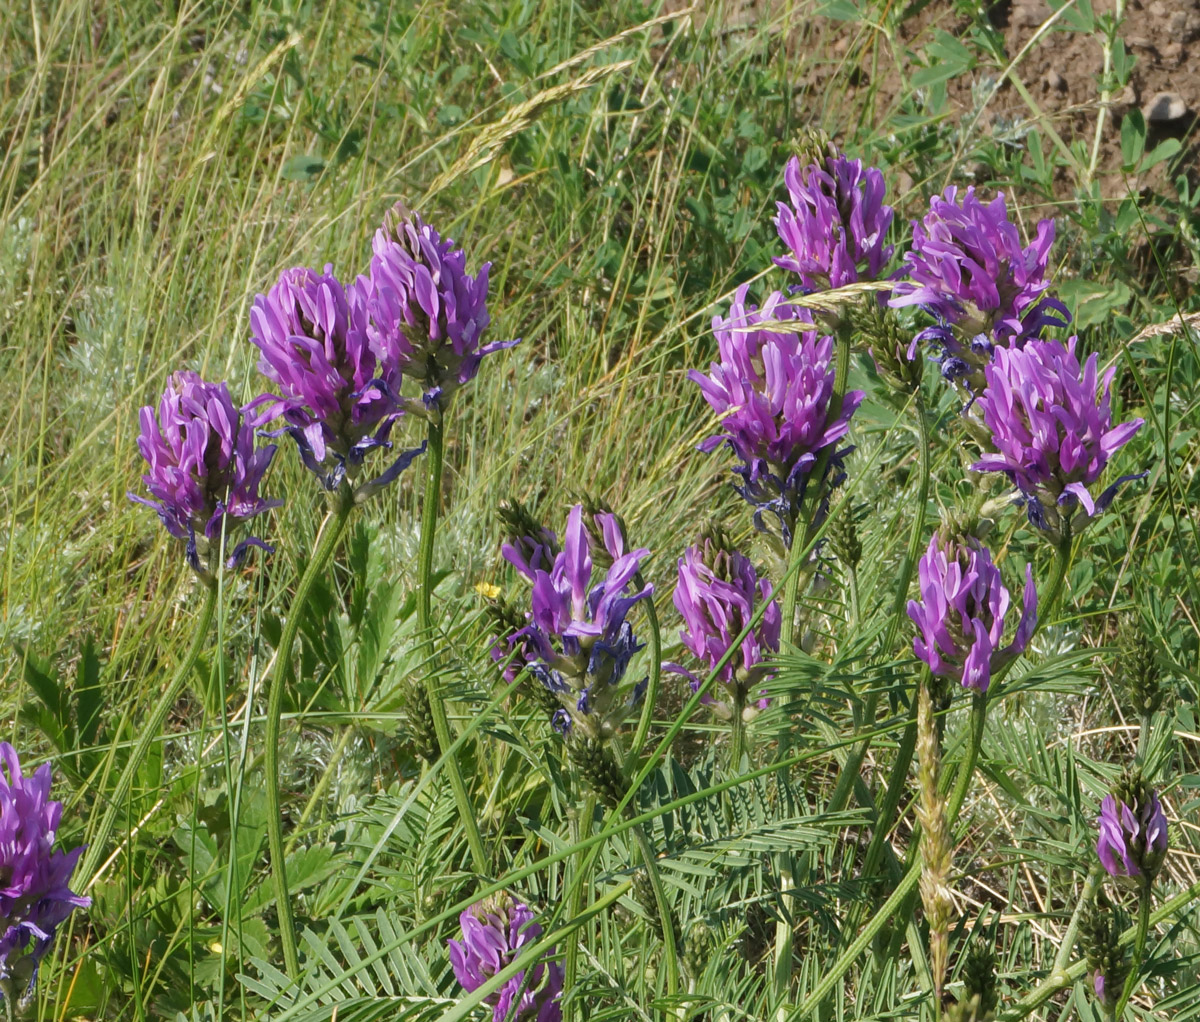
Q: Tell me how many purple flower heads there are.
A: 13